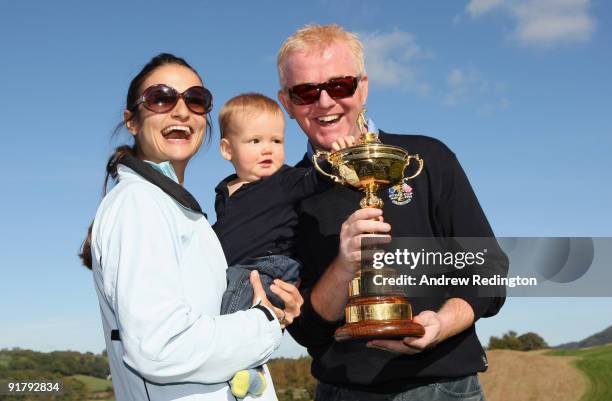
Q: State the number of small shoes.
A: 1